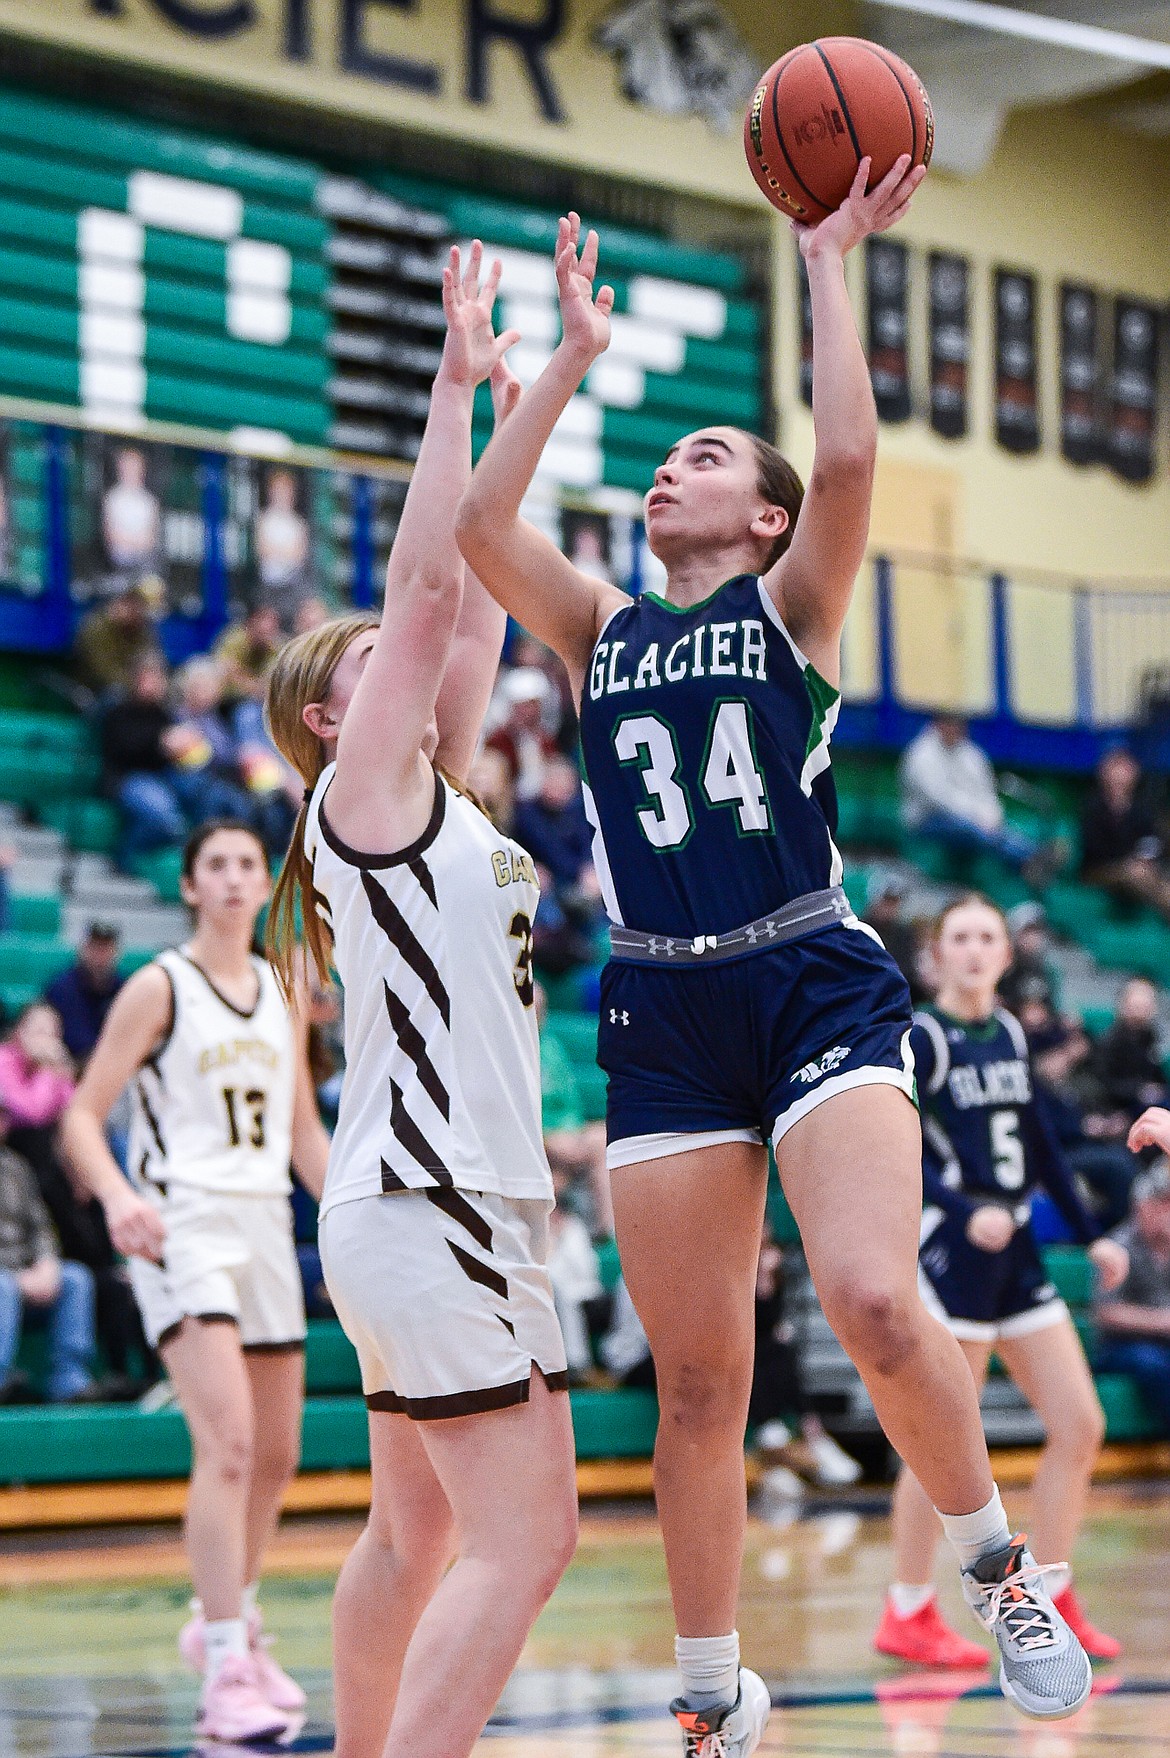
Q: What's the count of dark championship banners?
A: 6